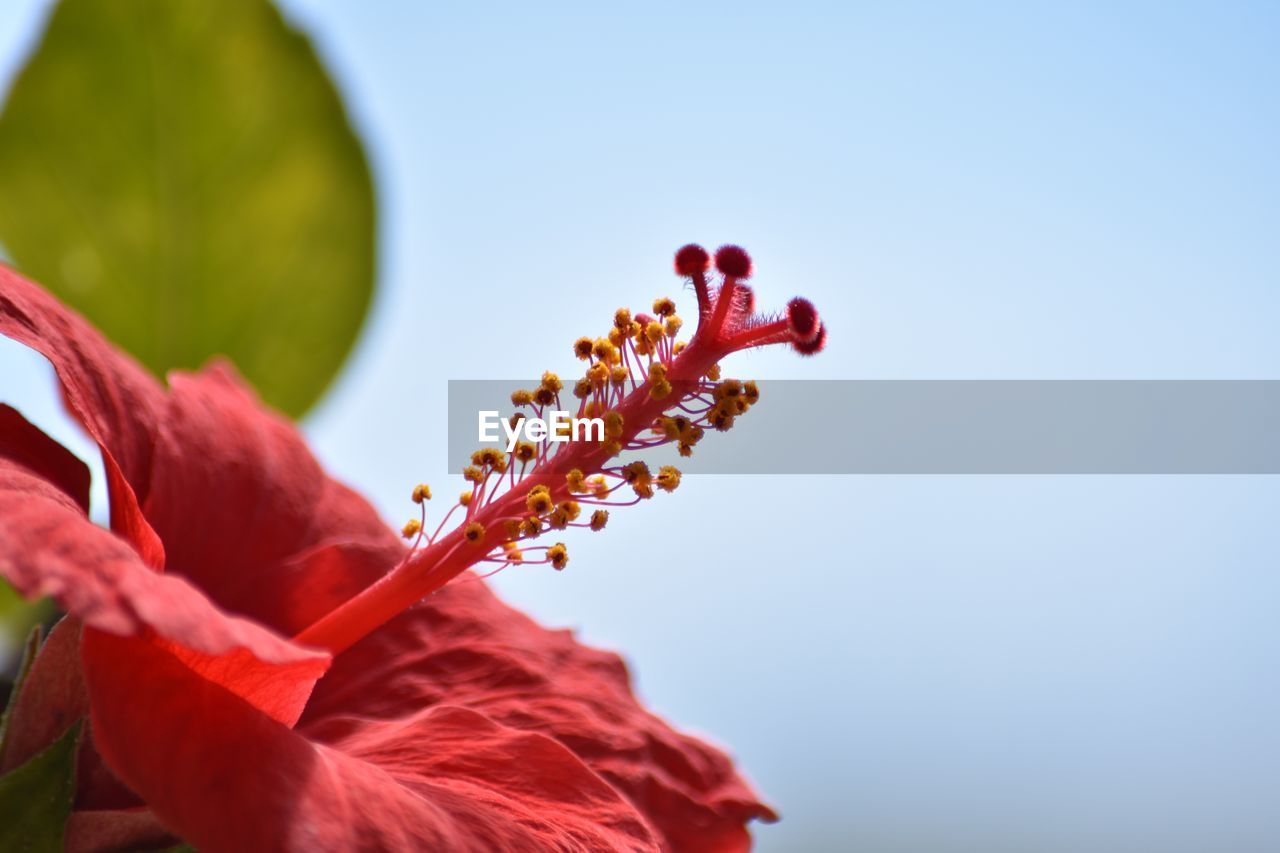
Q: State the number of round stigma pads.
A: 5